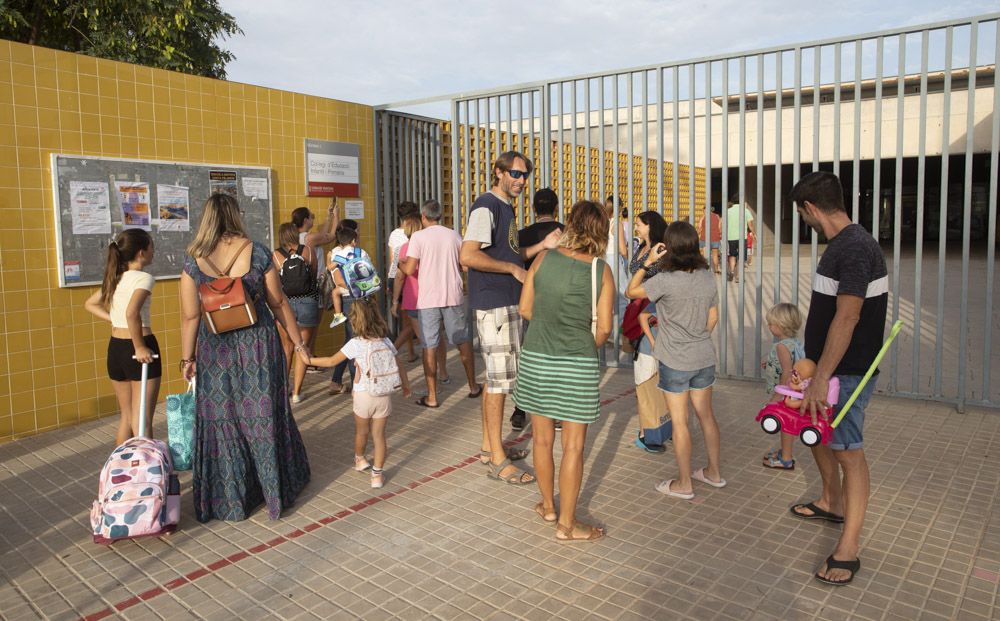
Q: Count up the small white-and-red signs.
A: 1